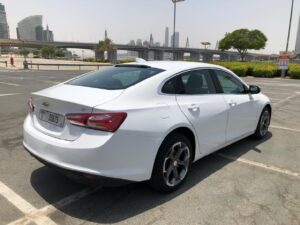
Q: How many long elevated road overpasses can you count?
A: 1